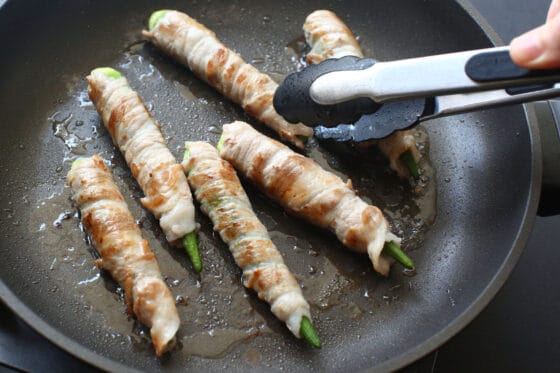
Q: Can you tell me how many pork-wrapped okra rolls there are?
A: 6